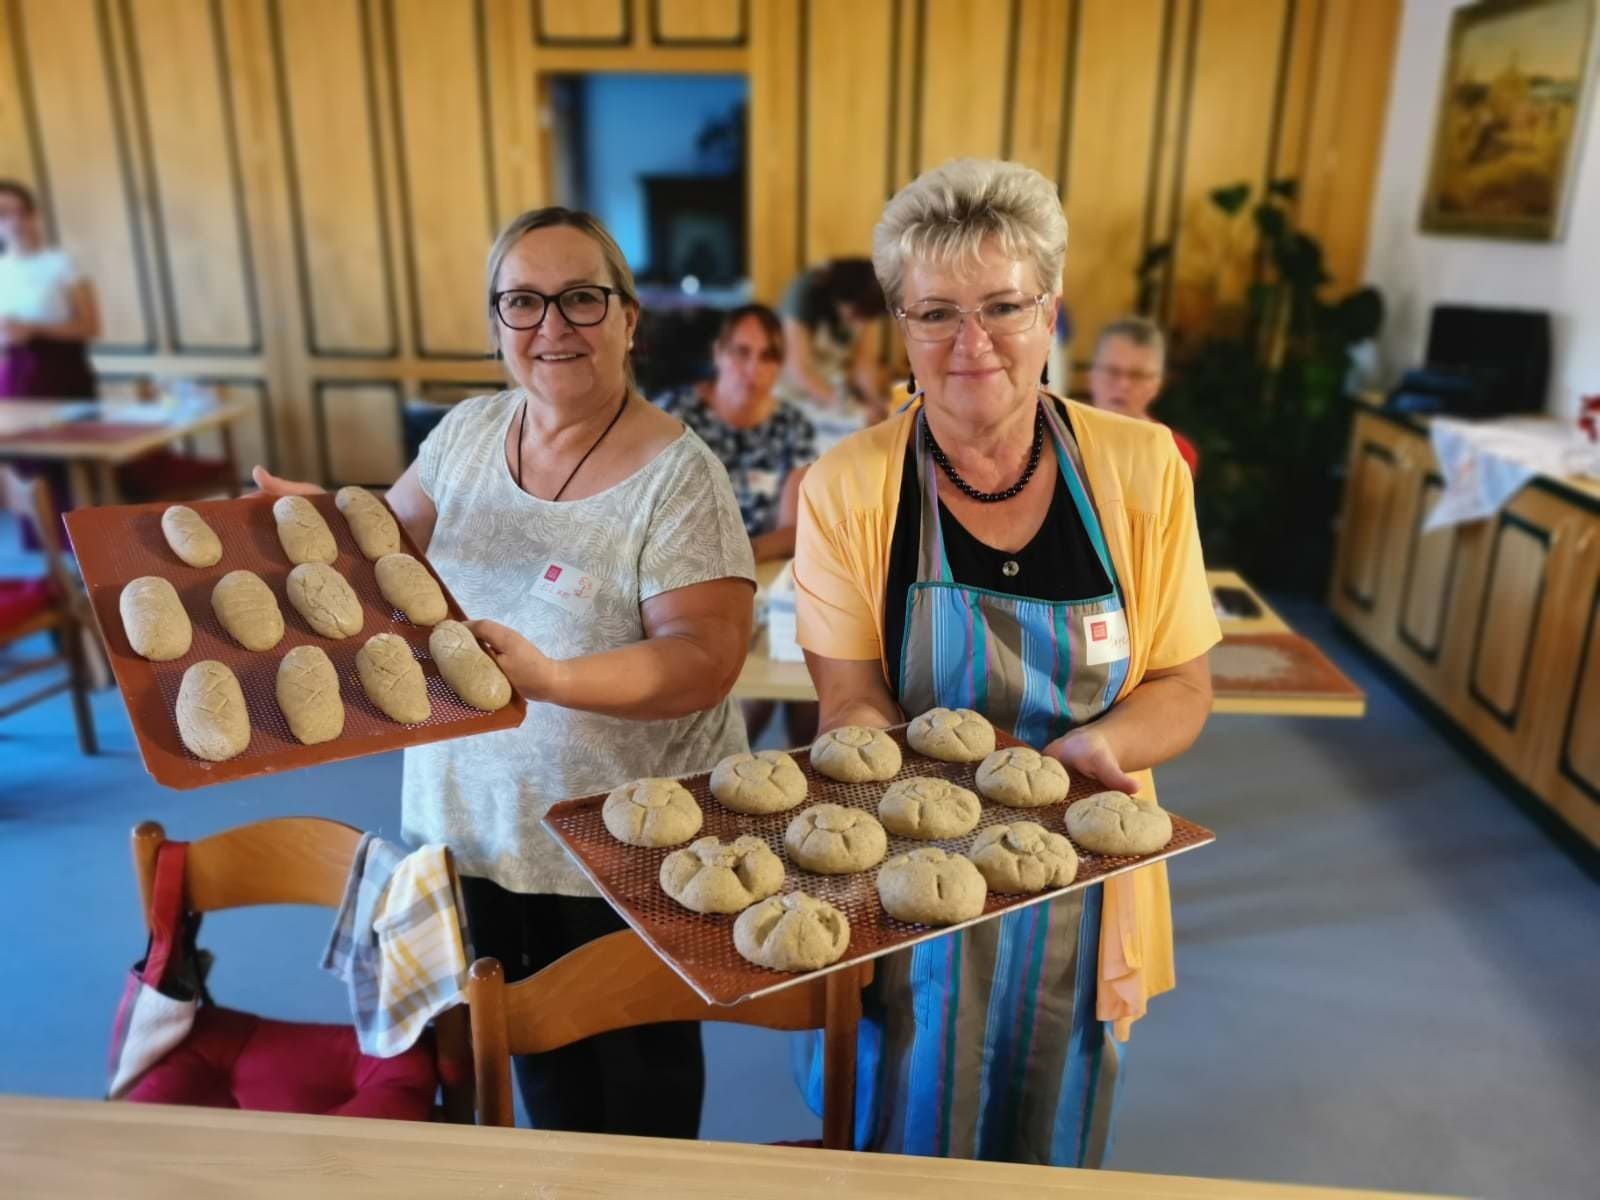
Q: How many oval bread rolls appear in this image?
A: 11